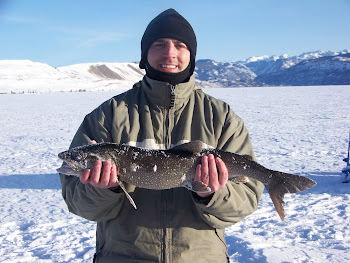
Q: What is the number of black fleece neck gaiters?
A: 1